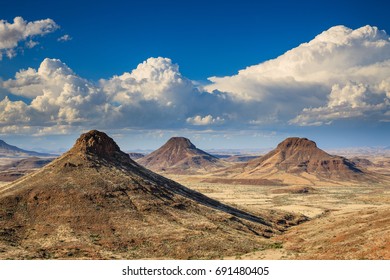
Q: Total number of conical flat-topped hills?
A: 3